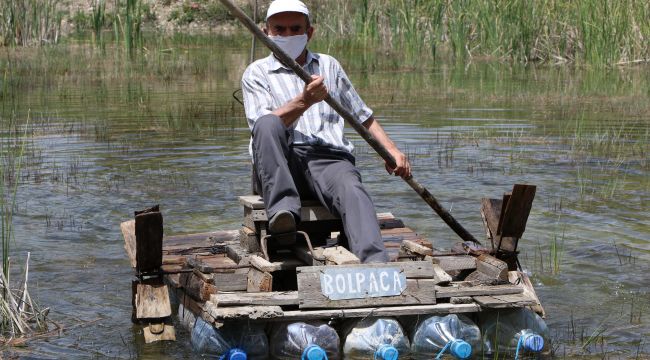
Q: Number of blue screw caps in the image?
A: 5